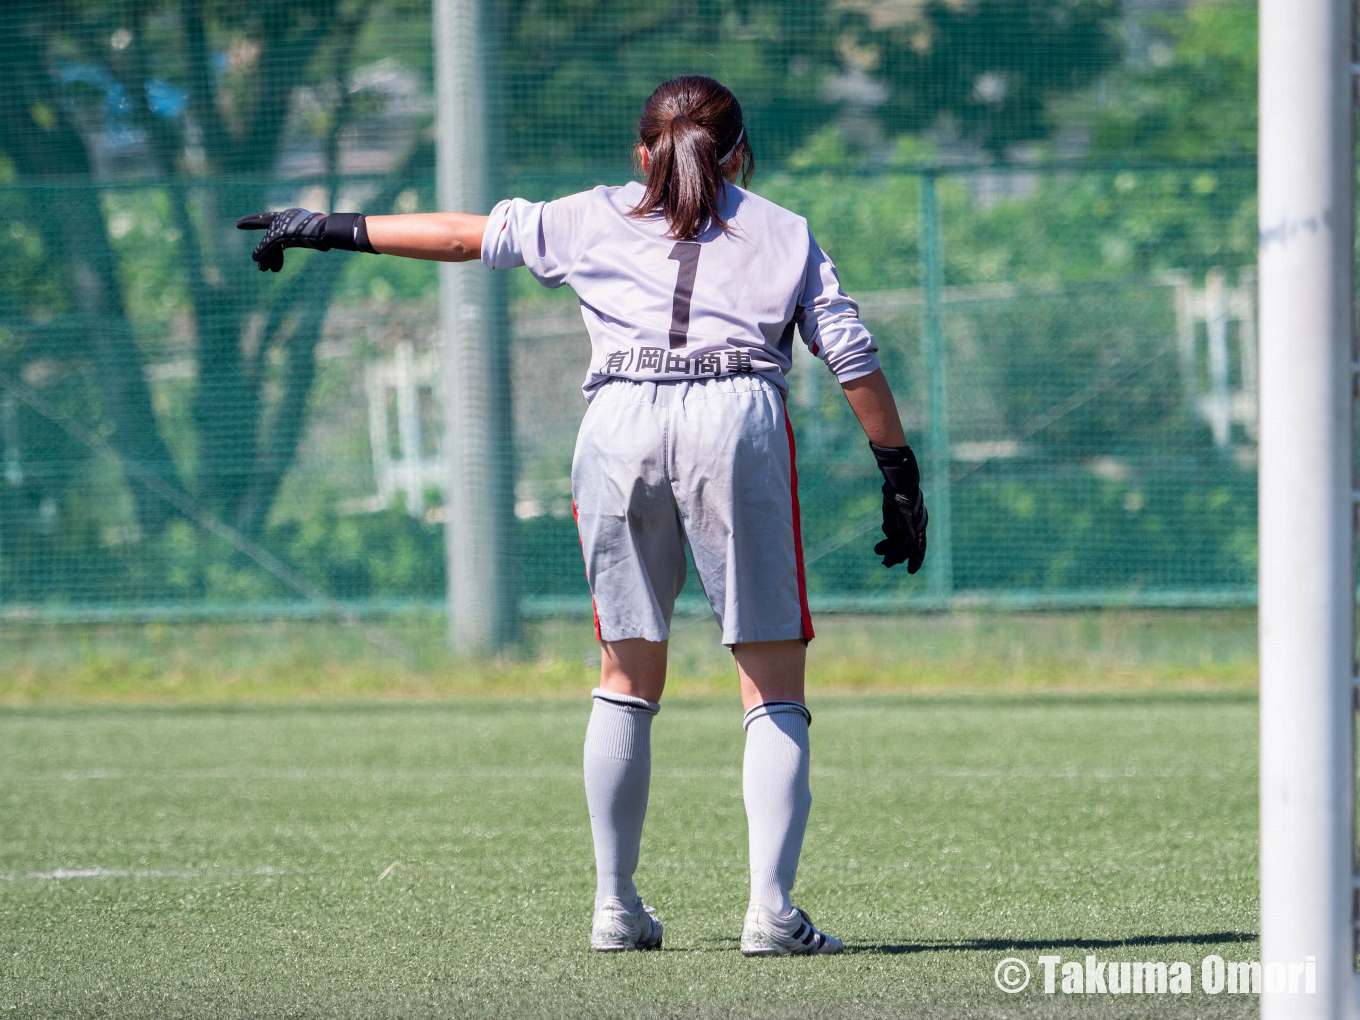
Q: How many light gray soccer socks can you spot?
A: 2